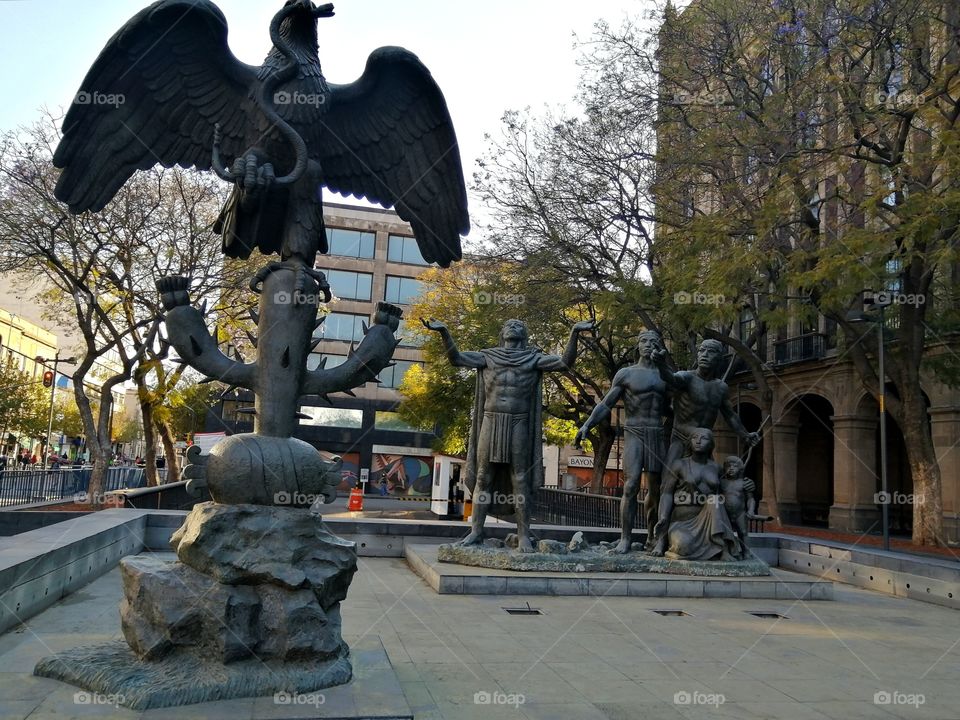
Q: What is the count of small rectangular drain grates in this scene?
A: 3